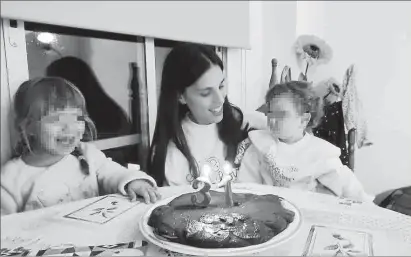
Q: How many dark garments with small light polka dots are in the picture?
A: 1